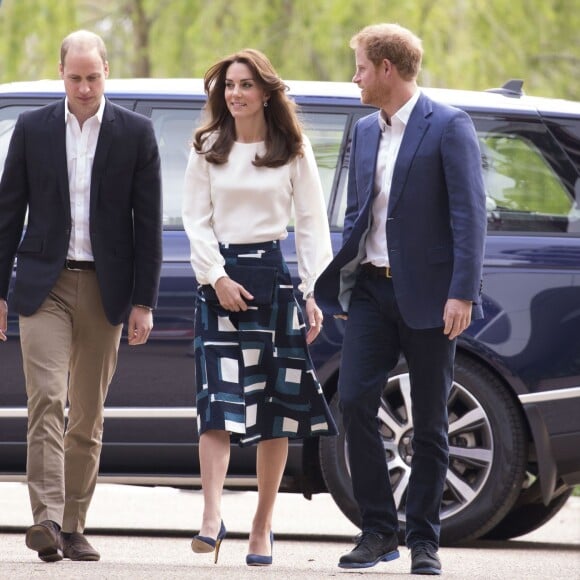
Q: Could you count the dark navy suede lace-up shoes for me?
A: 2